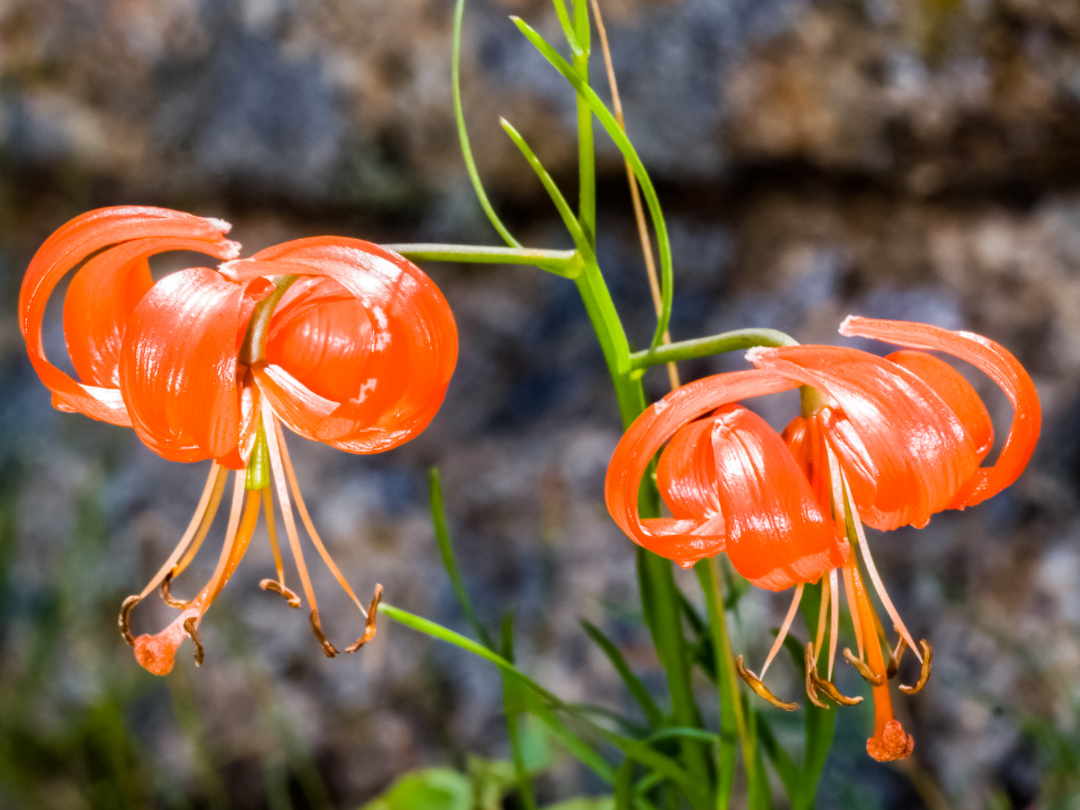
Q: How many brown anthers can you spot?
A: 12